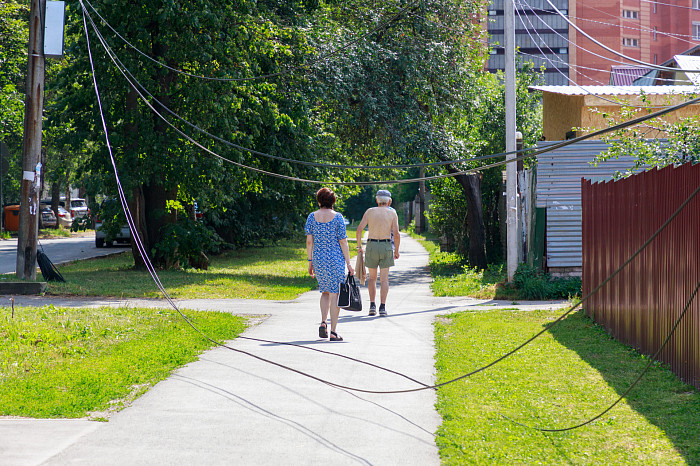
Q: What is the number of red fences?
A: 1